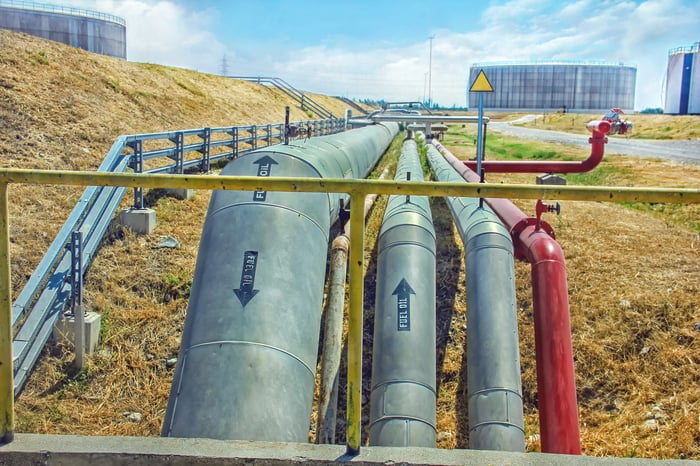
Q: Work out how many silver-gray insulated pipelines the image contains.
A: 3